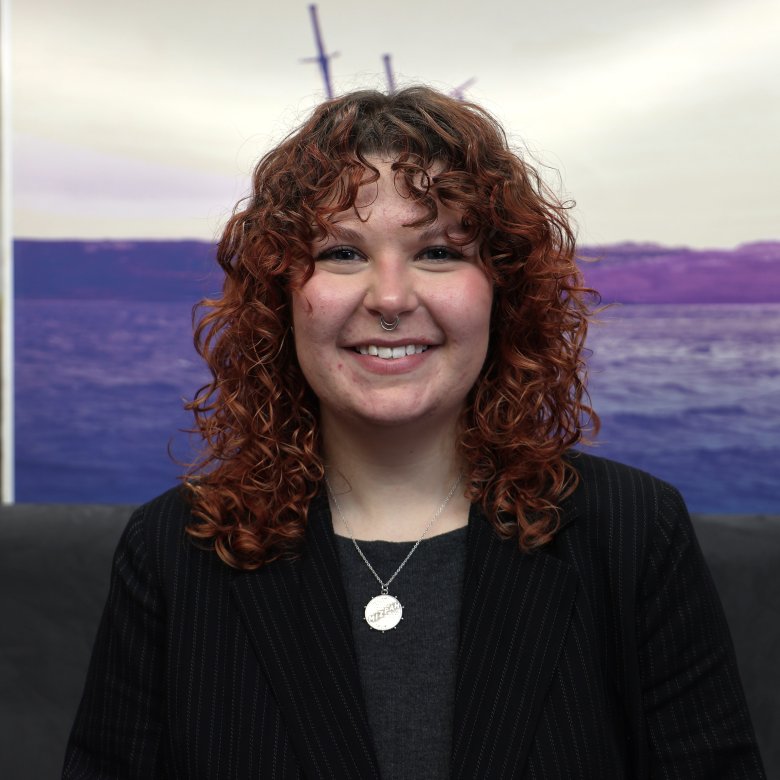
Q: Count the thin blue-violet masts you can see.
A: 3